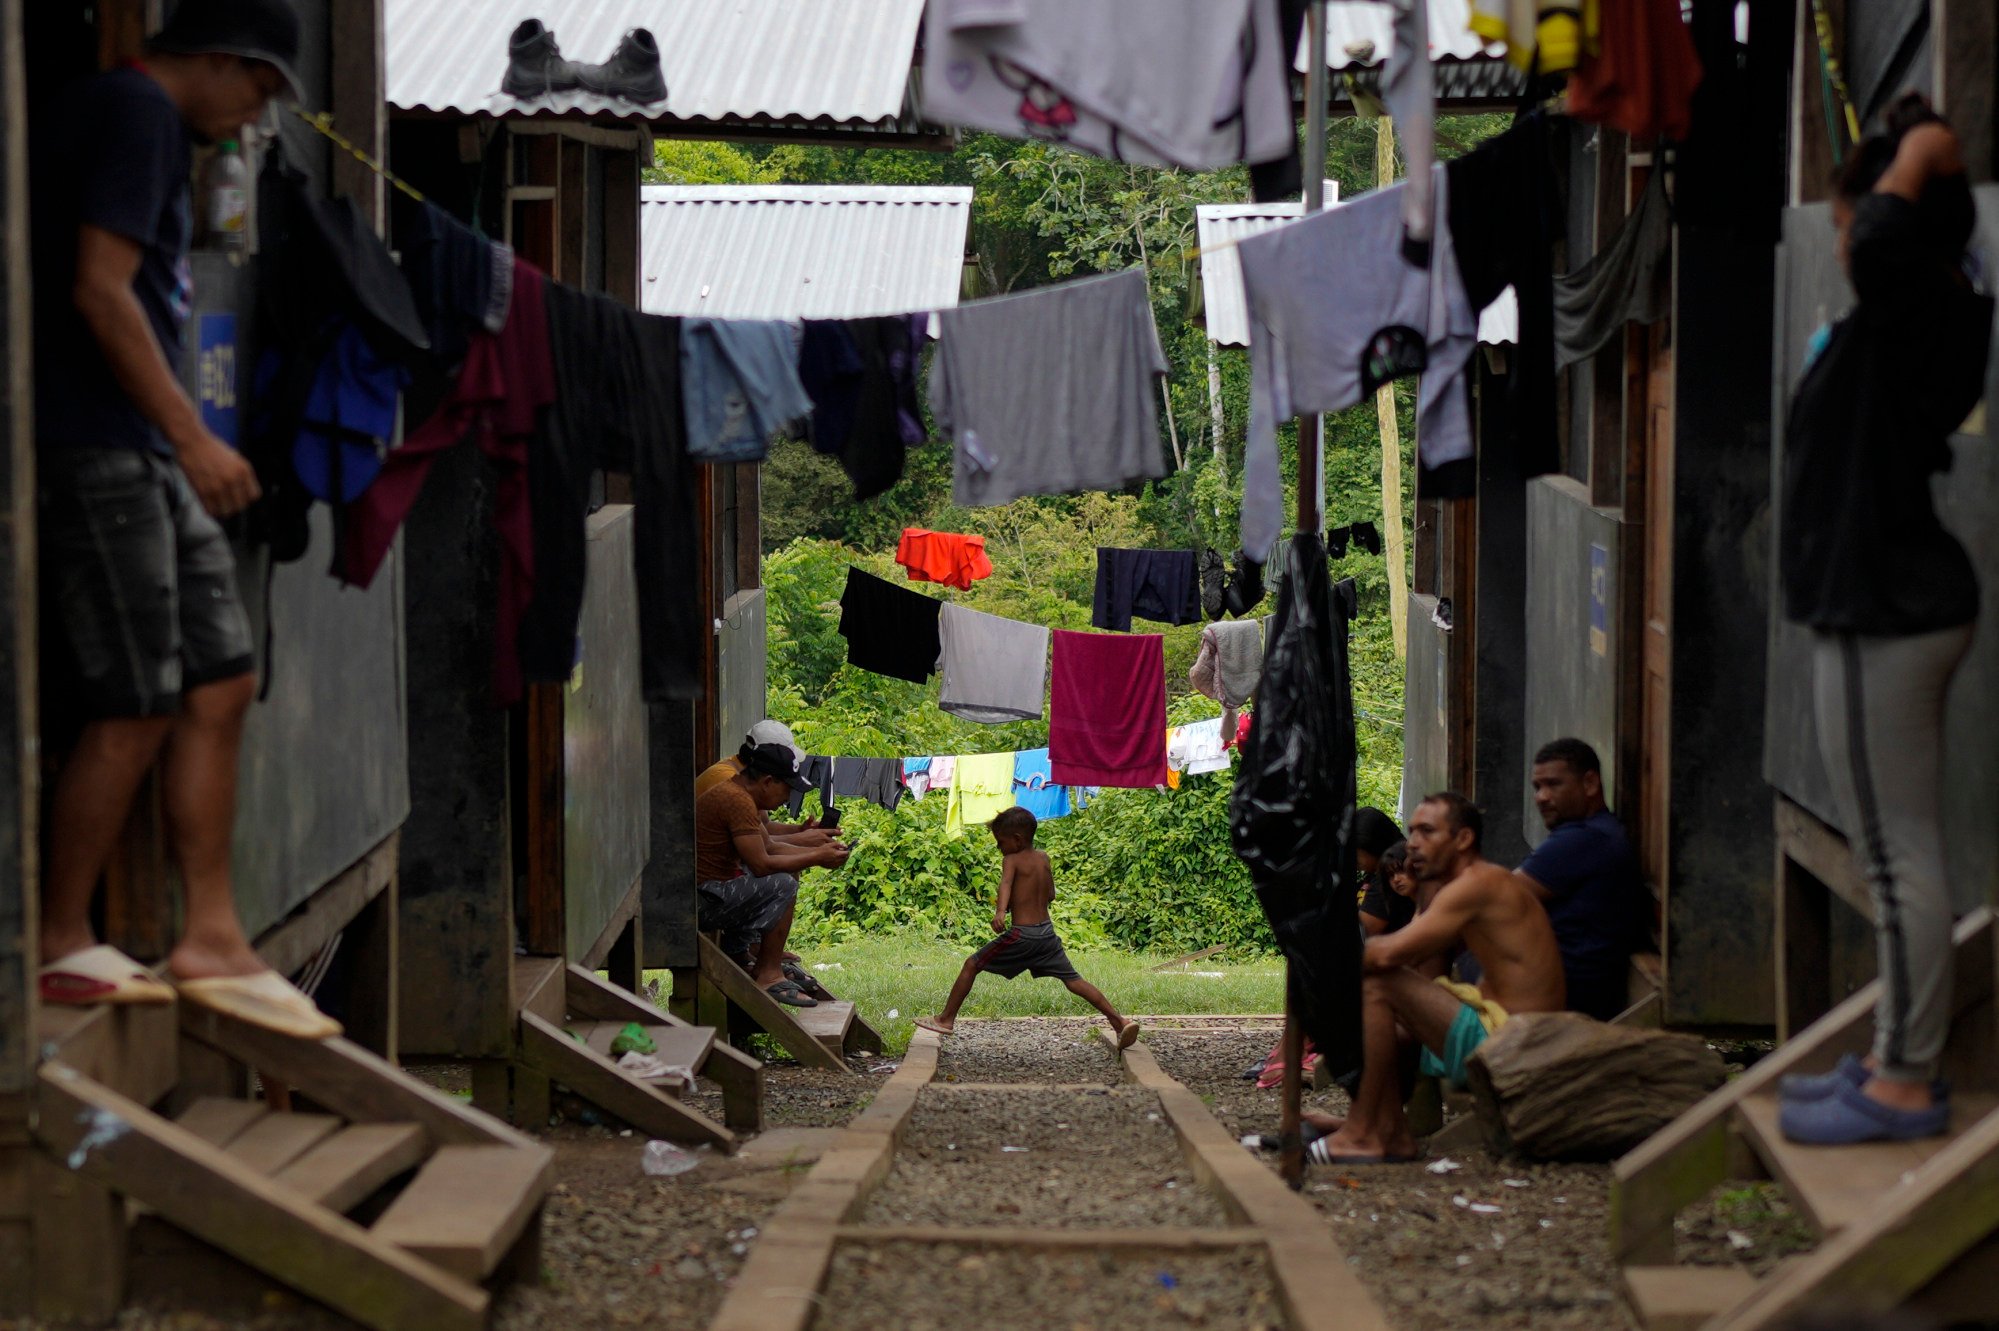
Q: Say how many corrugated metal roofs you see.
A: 4